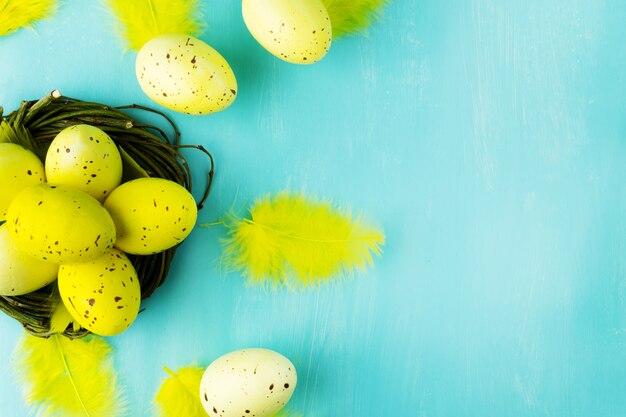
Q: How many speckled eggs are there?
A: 9